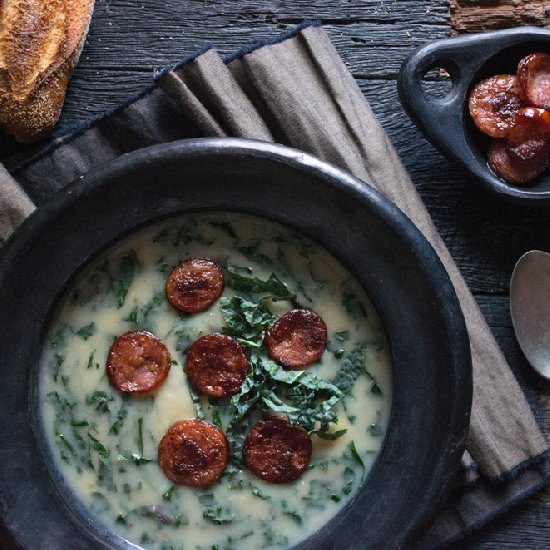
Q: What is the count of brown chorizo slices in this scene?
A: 10